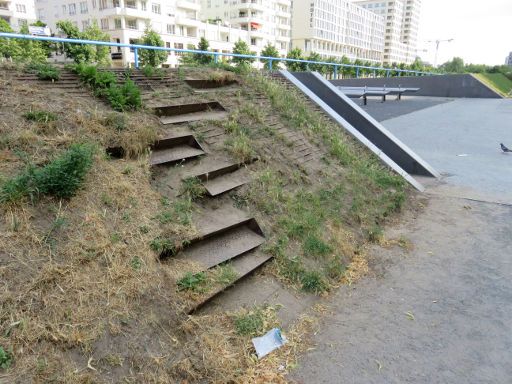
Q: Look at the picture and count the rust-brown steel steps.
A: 6